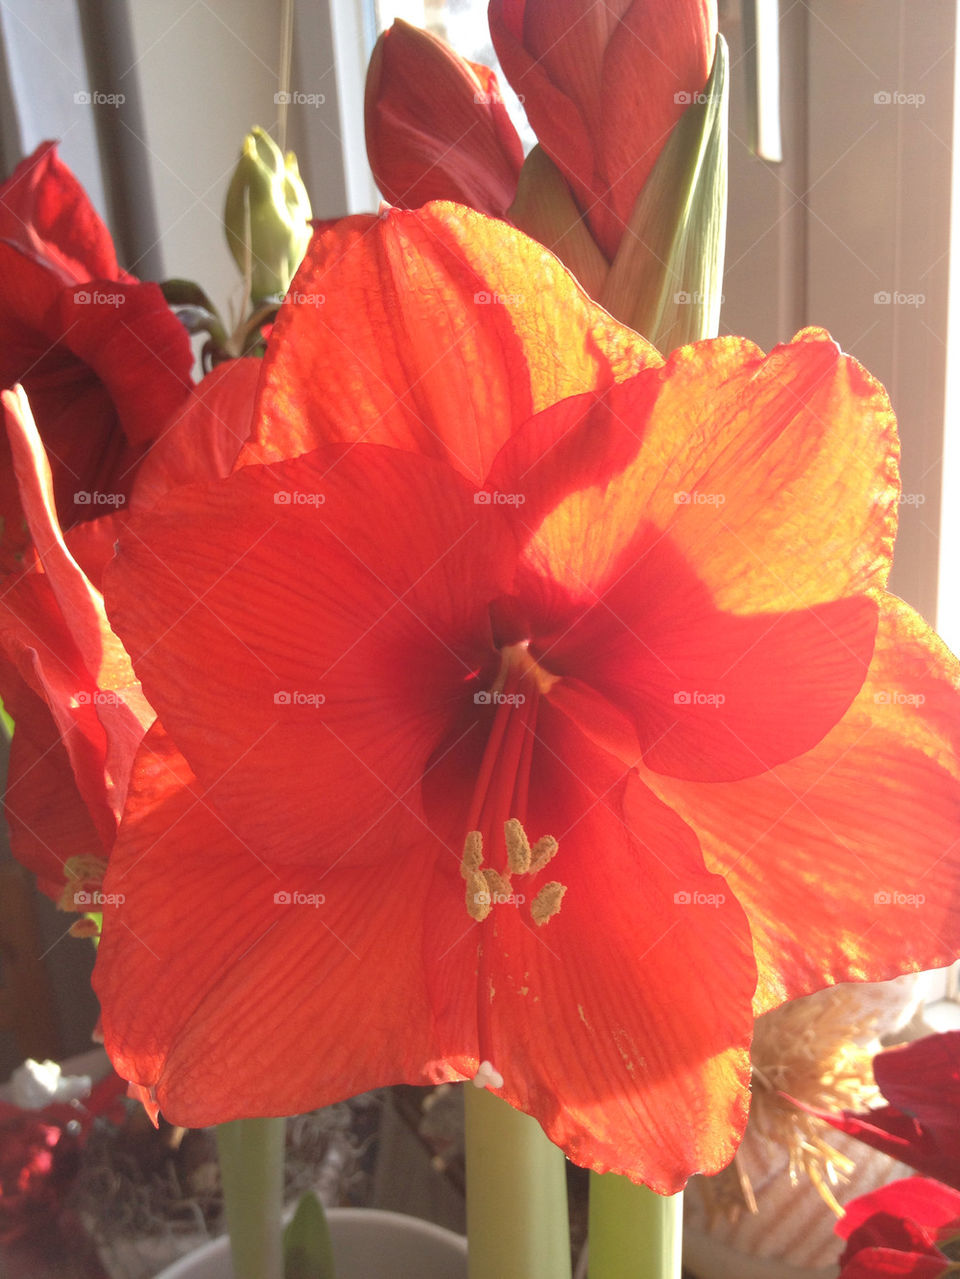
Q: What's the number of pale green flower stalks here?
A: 3